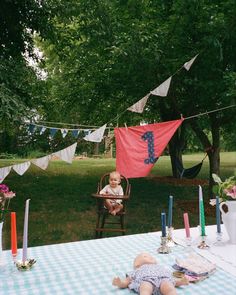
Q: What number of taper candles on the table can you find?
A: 8